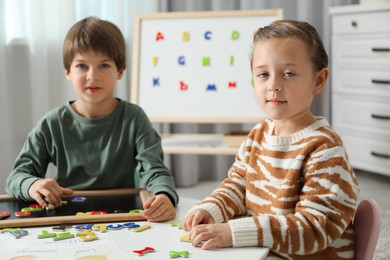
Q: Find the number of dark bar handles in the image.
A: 4